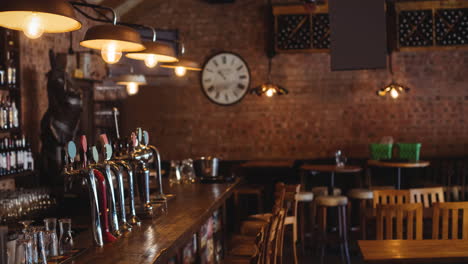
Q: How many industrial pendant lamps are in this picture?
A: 7